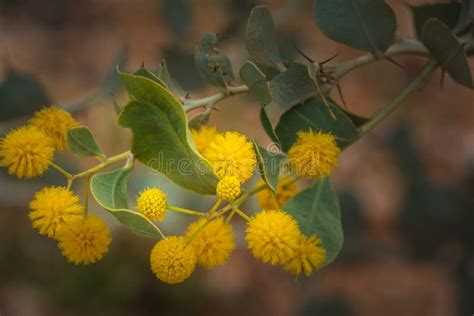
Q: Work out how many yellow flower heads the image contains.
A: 14